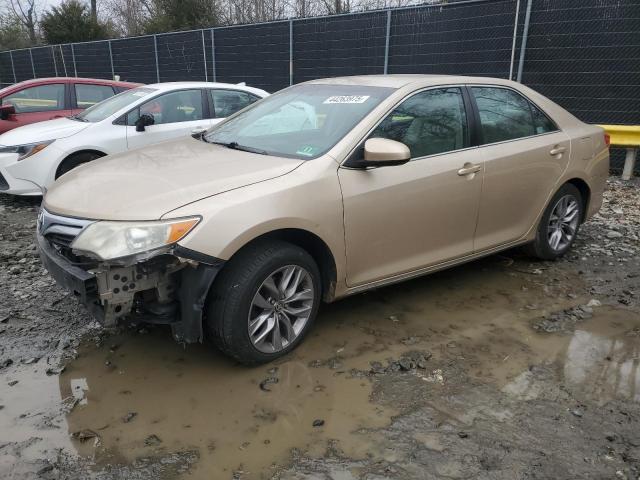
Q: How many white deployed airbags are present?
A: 0